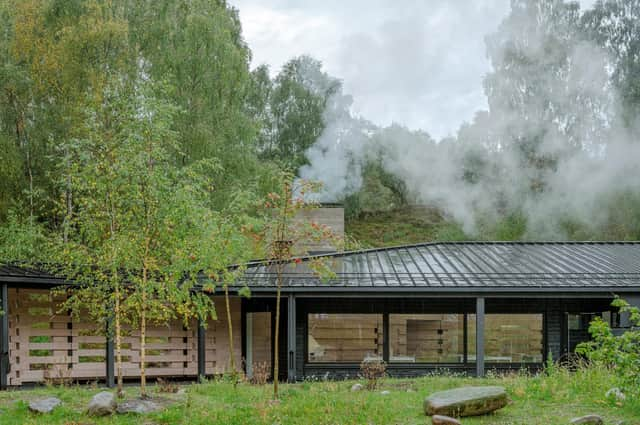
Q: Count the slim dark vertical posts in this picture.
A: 5